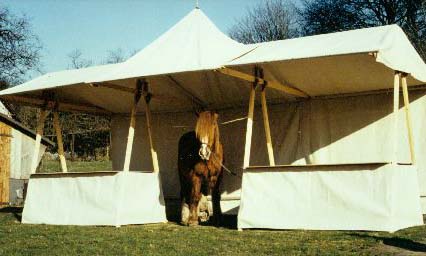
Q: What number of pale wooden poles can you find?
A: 8